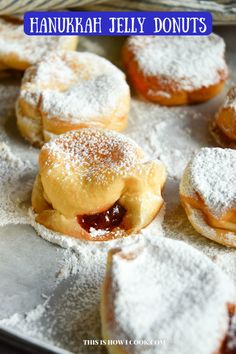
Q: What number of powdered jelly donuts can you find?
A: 7